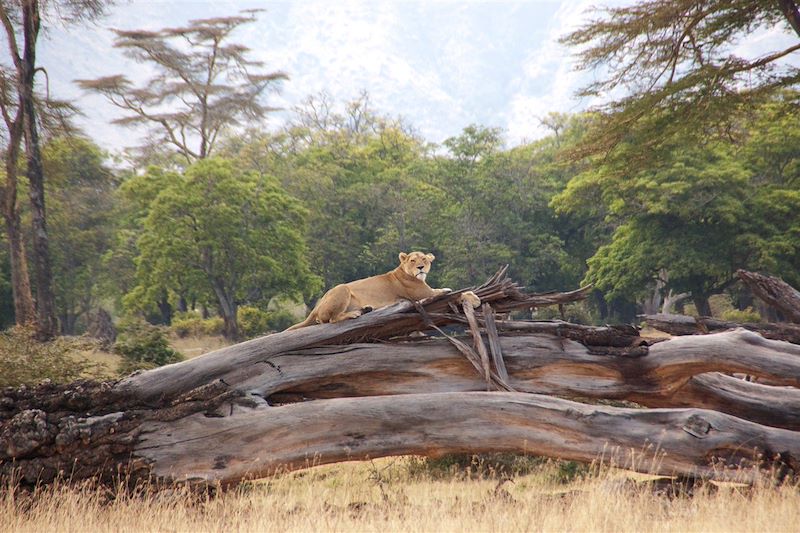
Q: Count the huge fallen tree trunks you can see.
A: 3